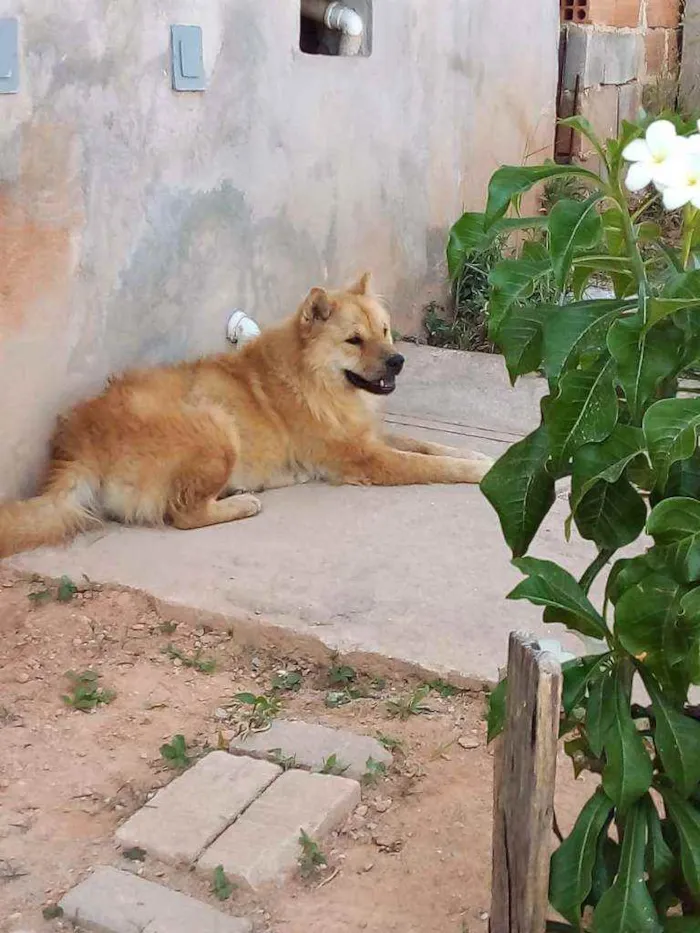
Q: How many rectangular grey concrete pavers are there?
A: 4